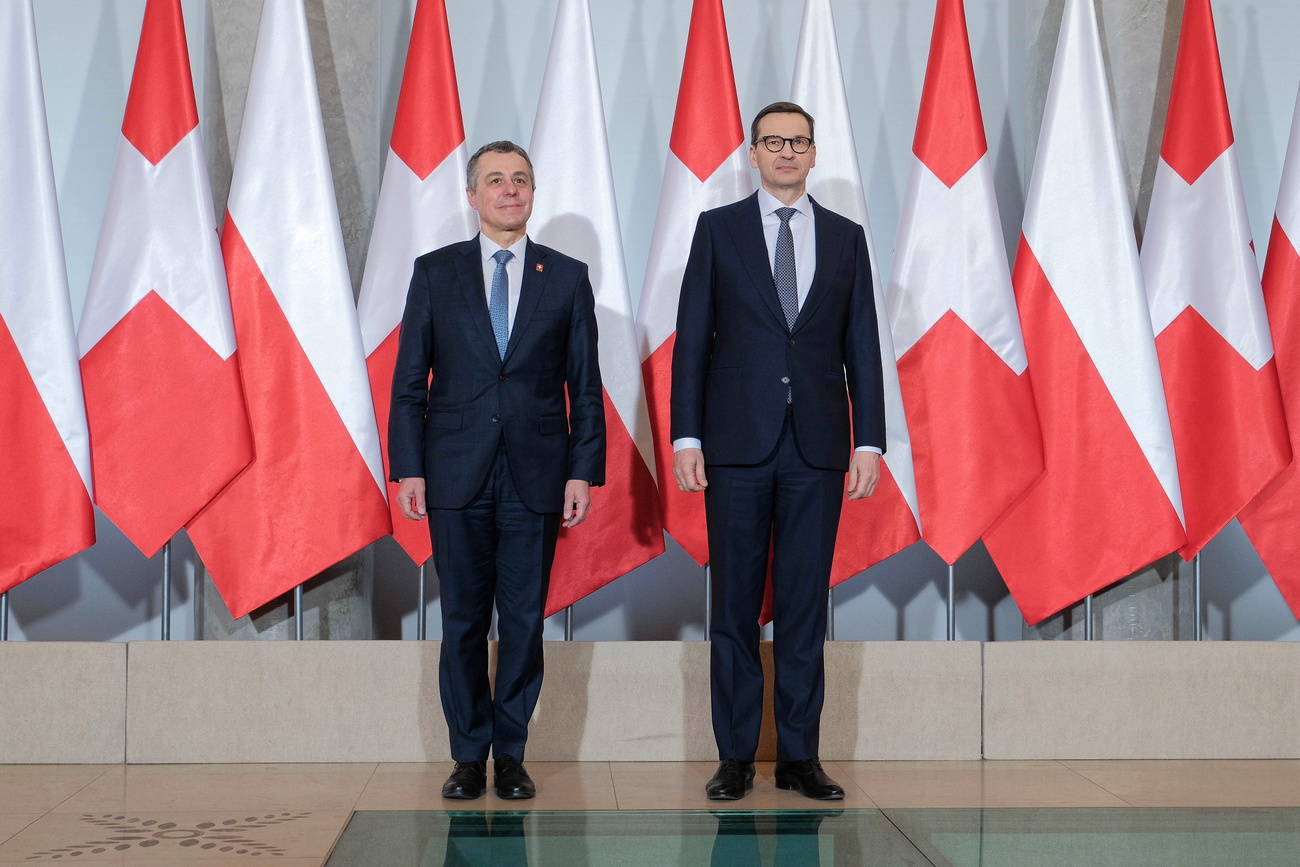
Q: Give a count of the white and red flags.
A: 11